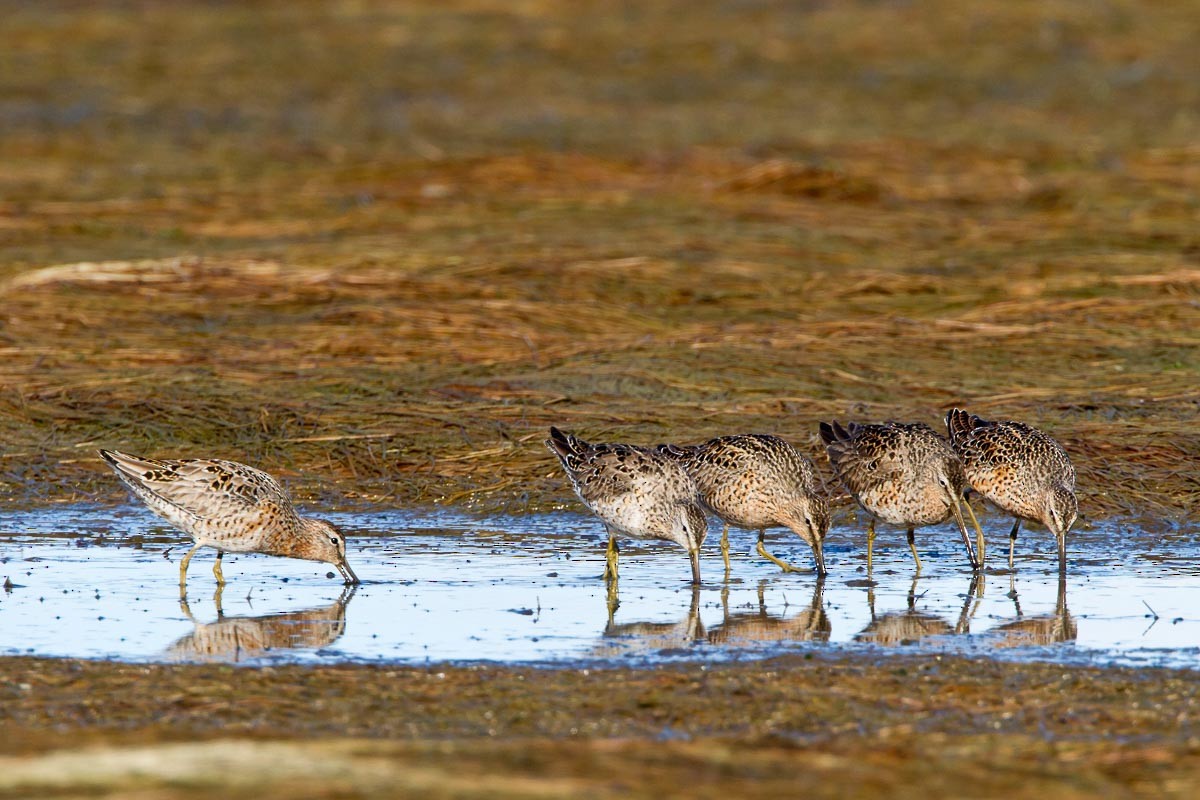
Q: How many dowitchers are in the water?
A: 5